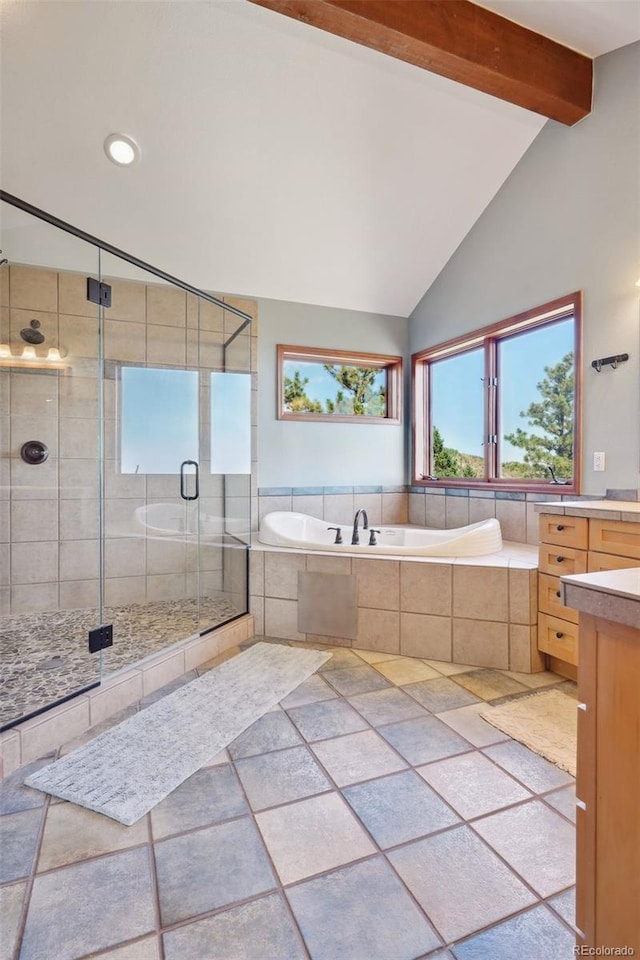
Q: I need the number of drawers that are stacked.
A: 4